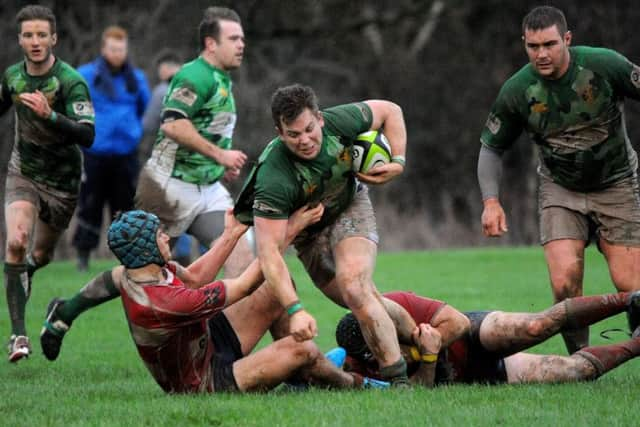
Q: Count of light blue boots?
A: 2